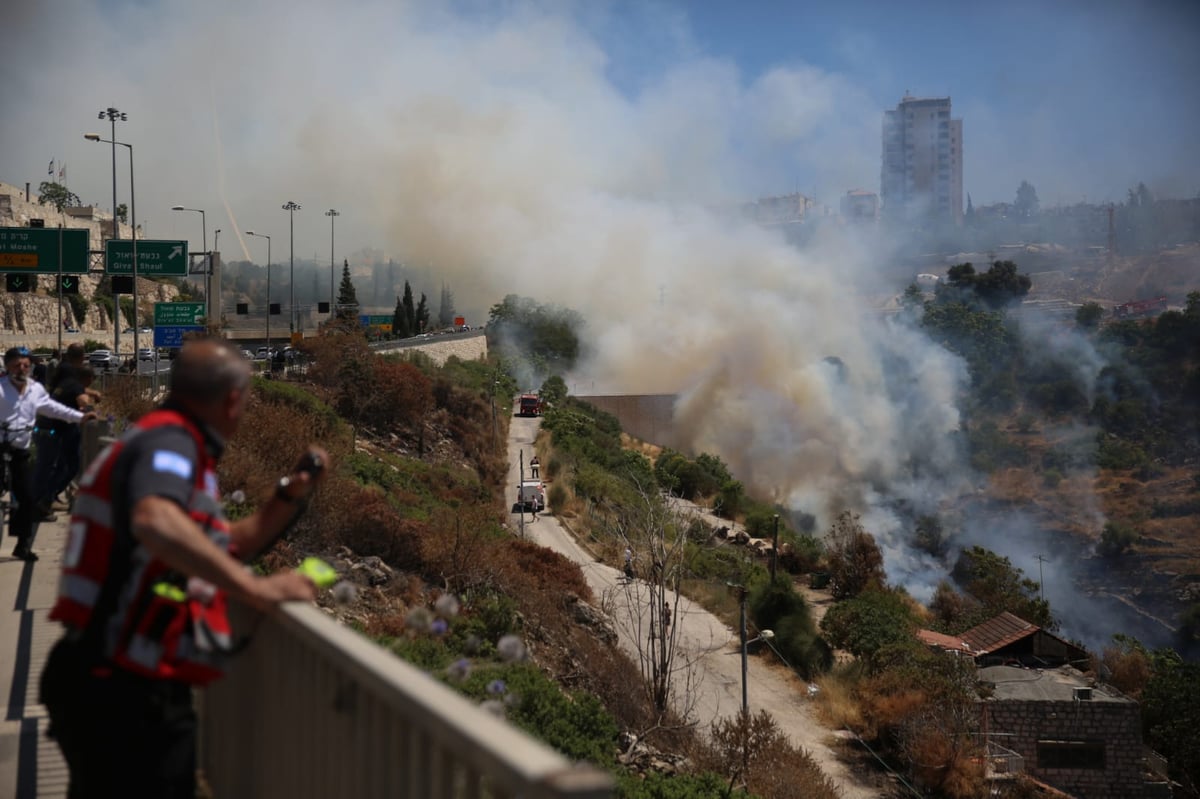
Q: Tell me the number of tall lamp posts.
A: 6